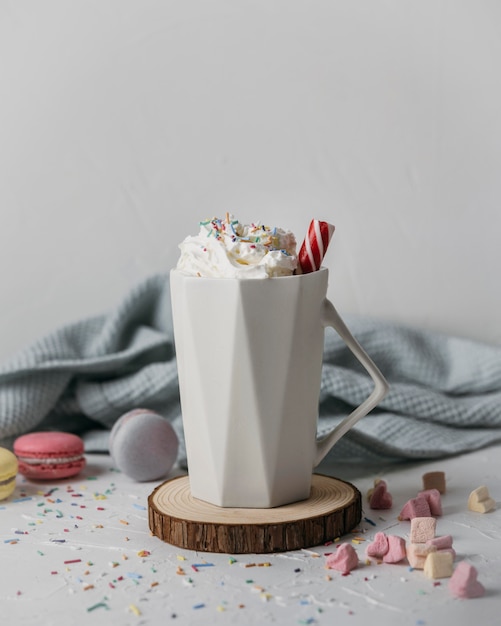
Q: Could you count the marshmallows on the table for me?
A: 14